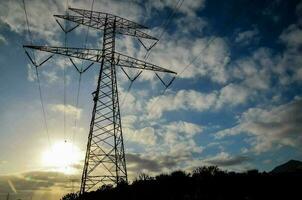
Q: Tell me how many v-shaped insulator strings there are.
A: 6